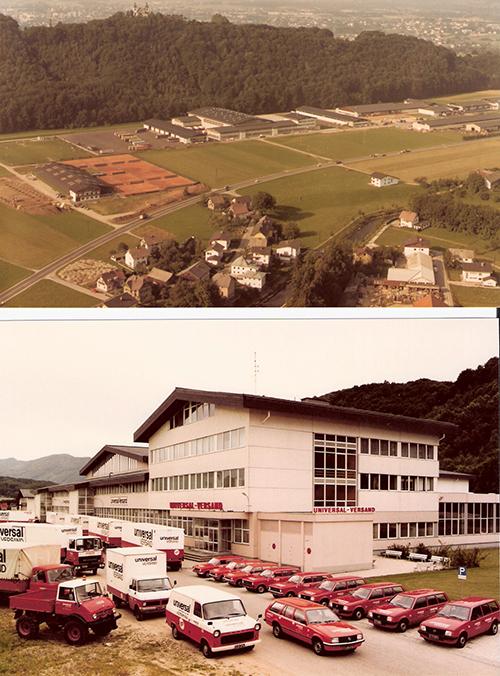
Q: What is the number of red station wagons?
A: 10